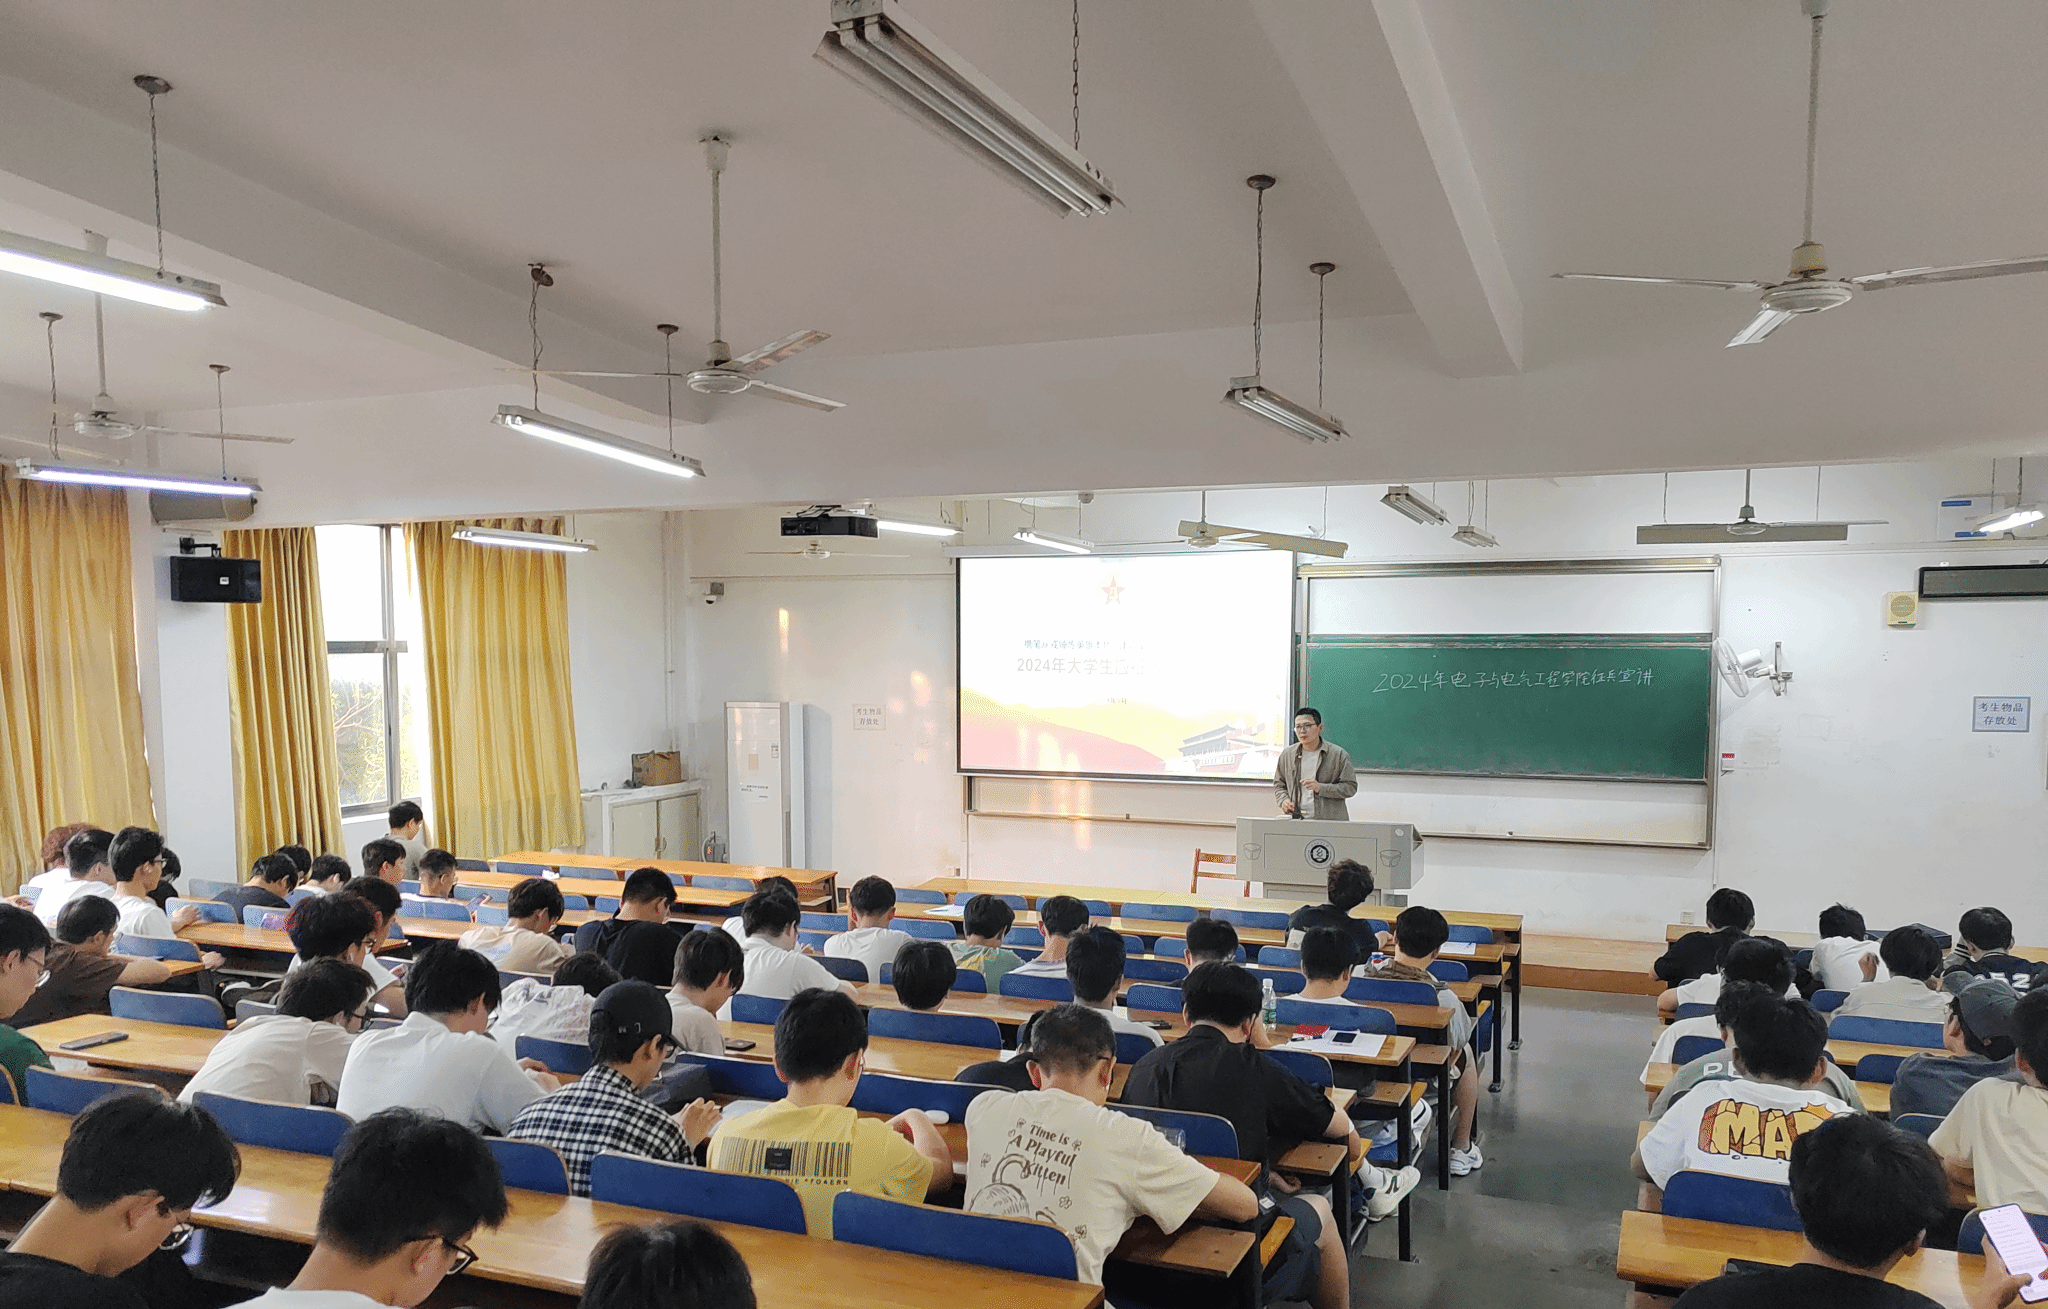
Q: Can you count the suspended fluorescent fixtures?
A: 11